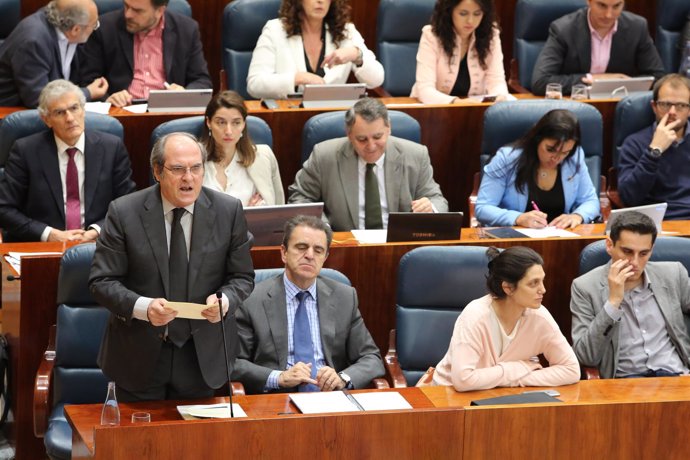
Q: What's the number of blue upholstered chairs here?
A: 15